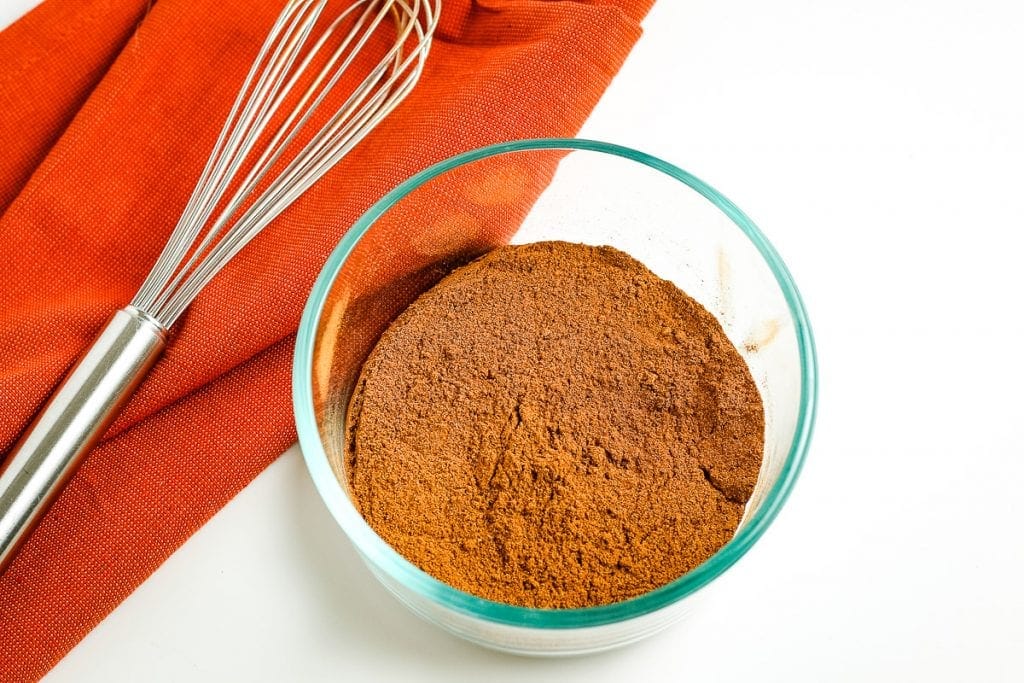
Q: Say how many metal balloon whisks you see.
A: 1